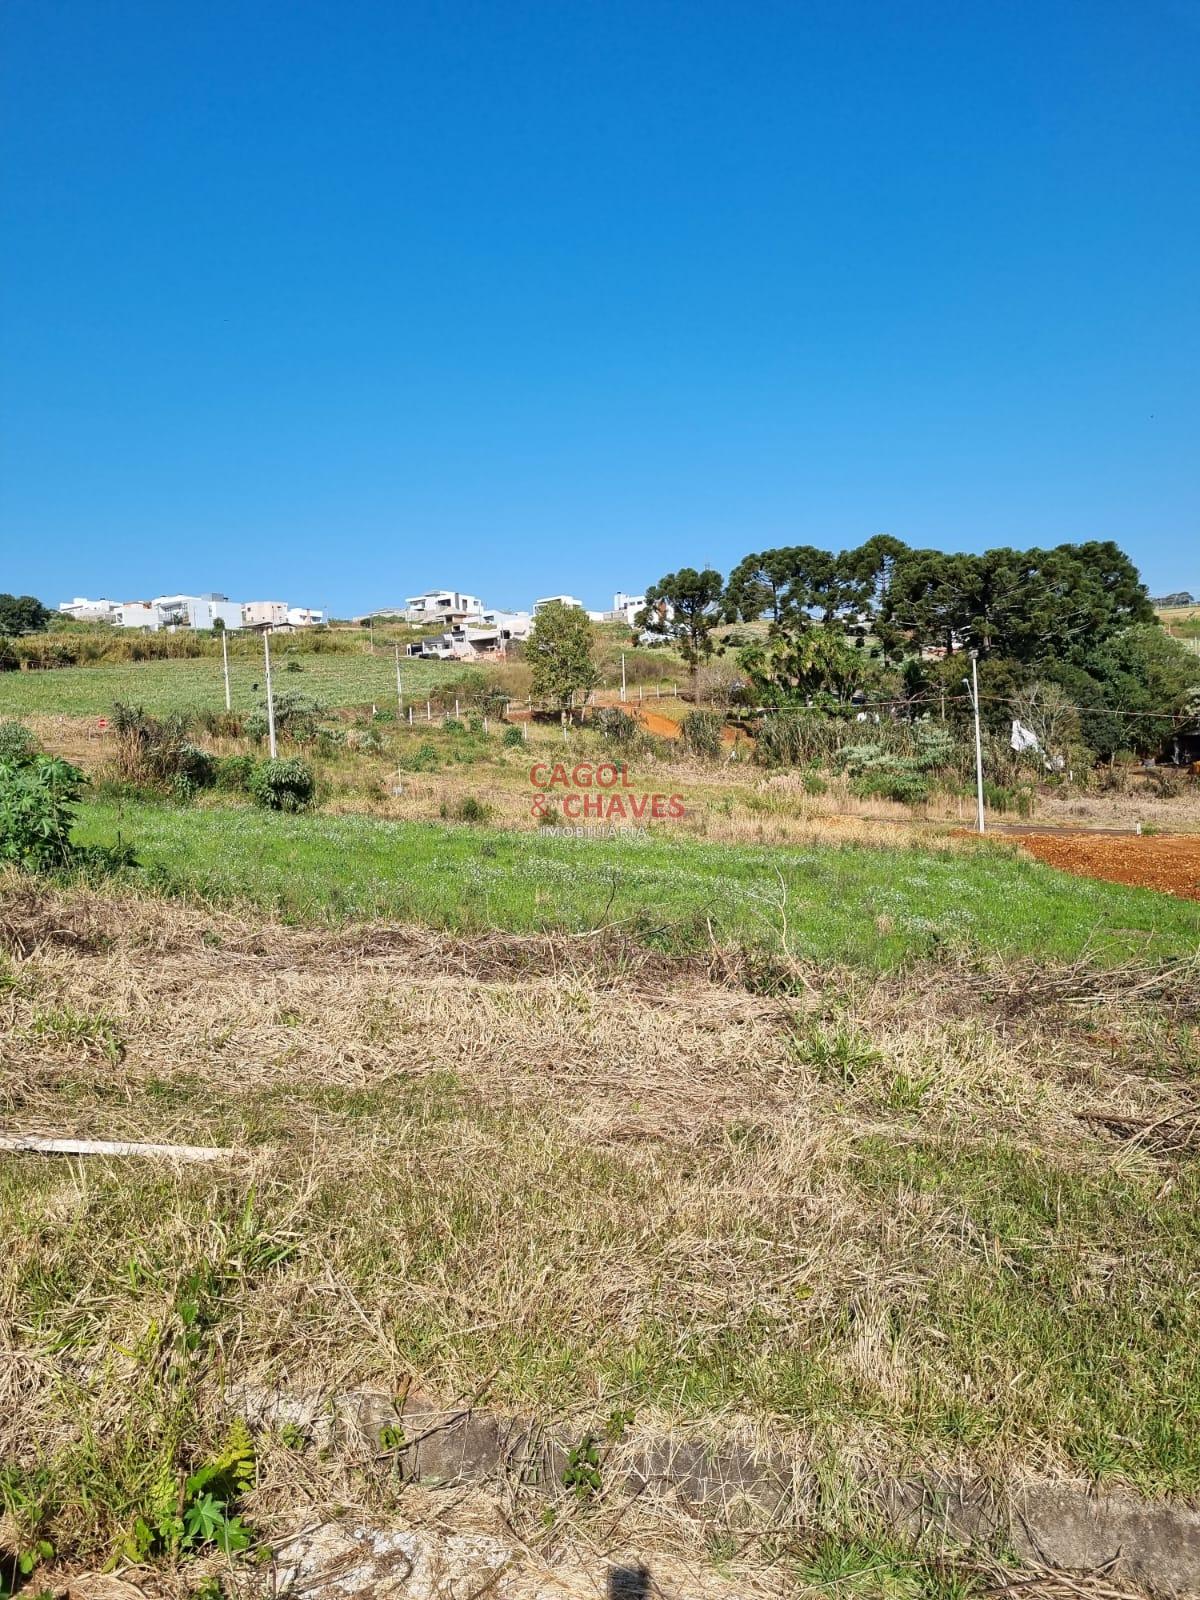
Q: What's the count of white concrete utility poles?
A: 5